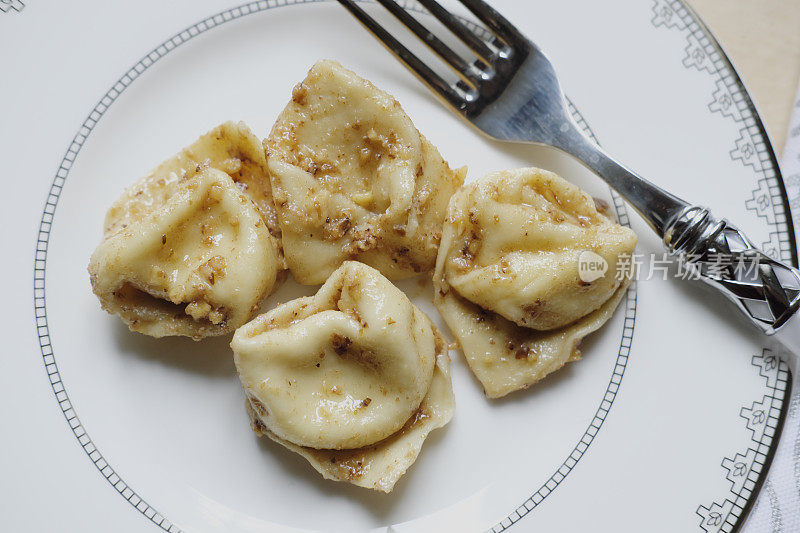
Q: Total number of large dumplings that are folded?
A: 4